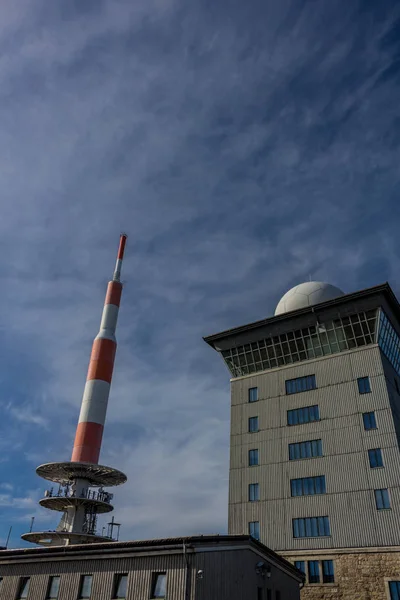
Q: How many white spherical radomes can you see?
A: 1